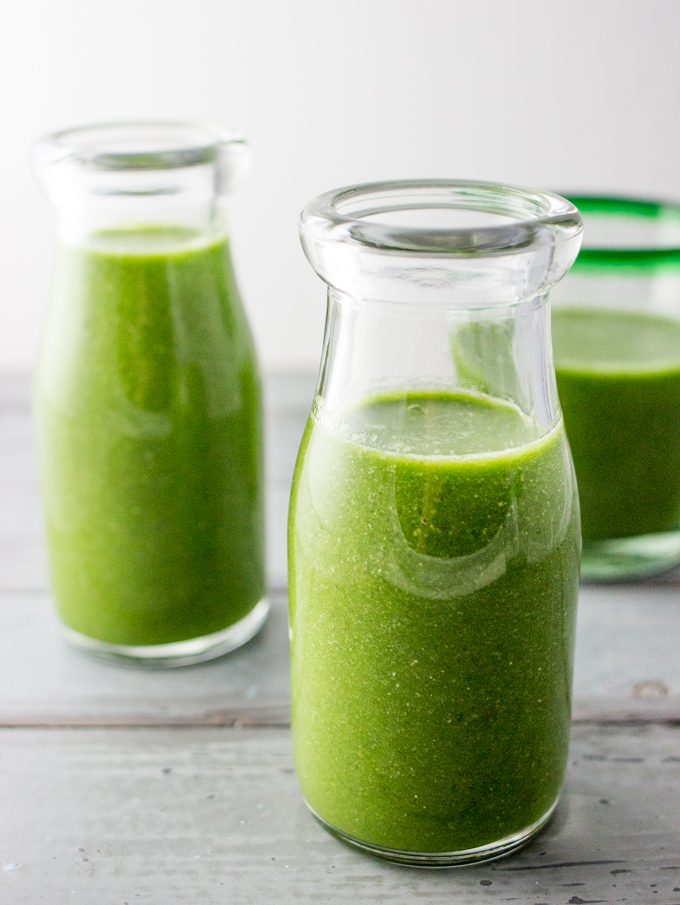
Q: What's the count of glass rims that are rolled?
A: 2